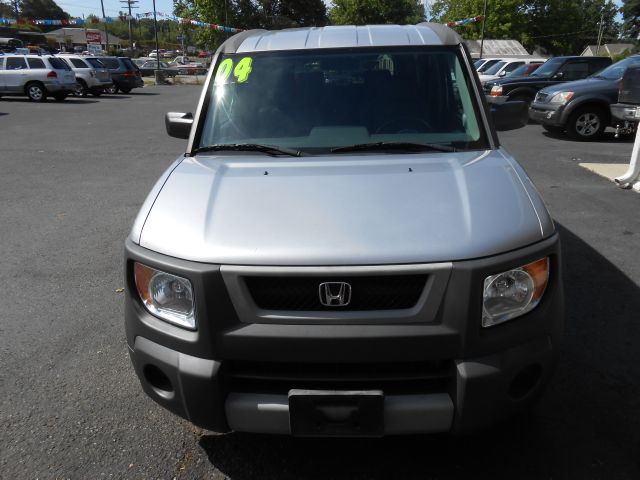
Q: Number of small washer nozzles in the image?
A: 2